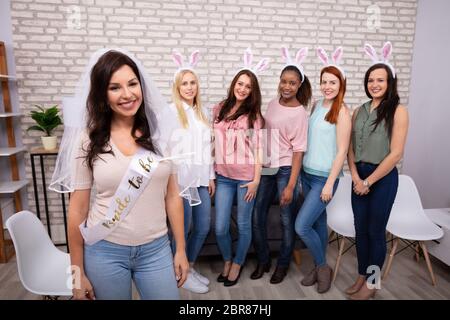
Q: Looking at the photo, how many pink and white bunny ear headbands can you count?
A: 5